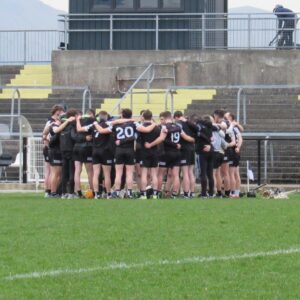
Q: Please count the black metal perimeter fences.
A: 1